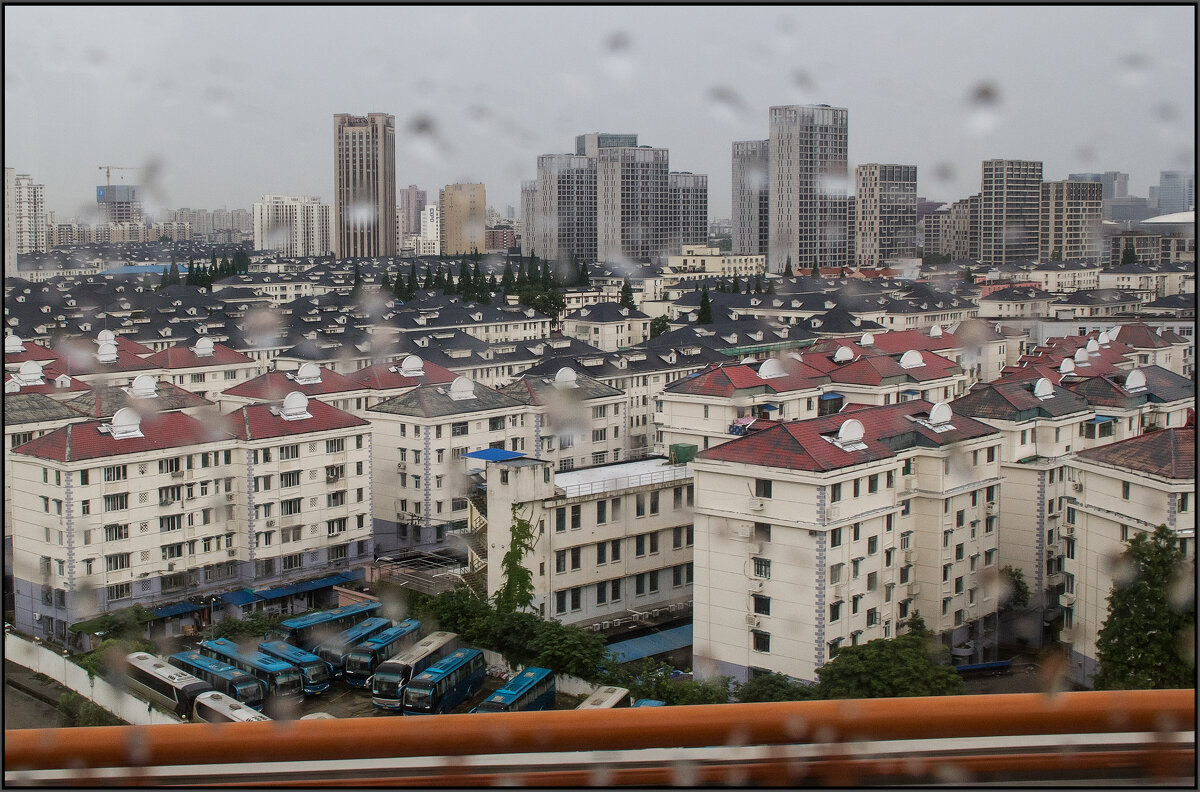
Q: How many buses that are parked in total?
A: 14